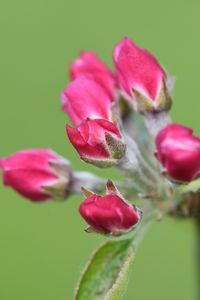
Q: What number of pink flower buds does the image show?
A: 7